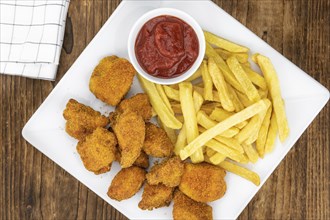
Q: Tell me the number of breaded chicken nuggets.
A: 12